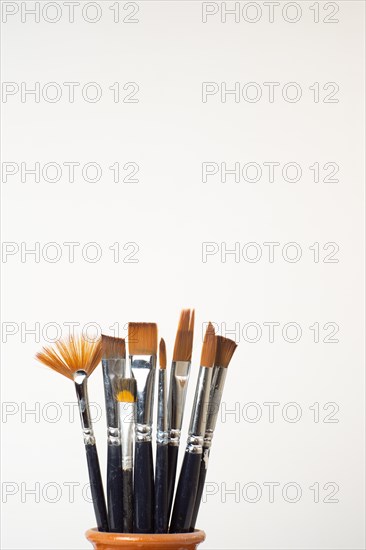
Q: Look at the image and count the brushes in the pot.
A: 8